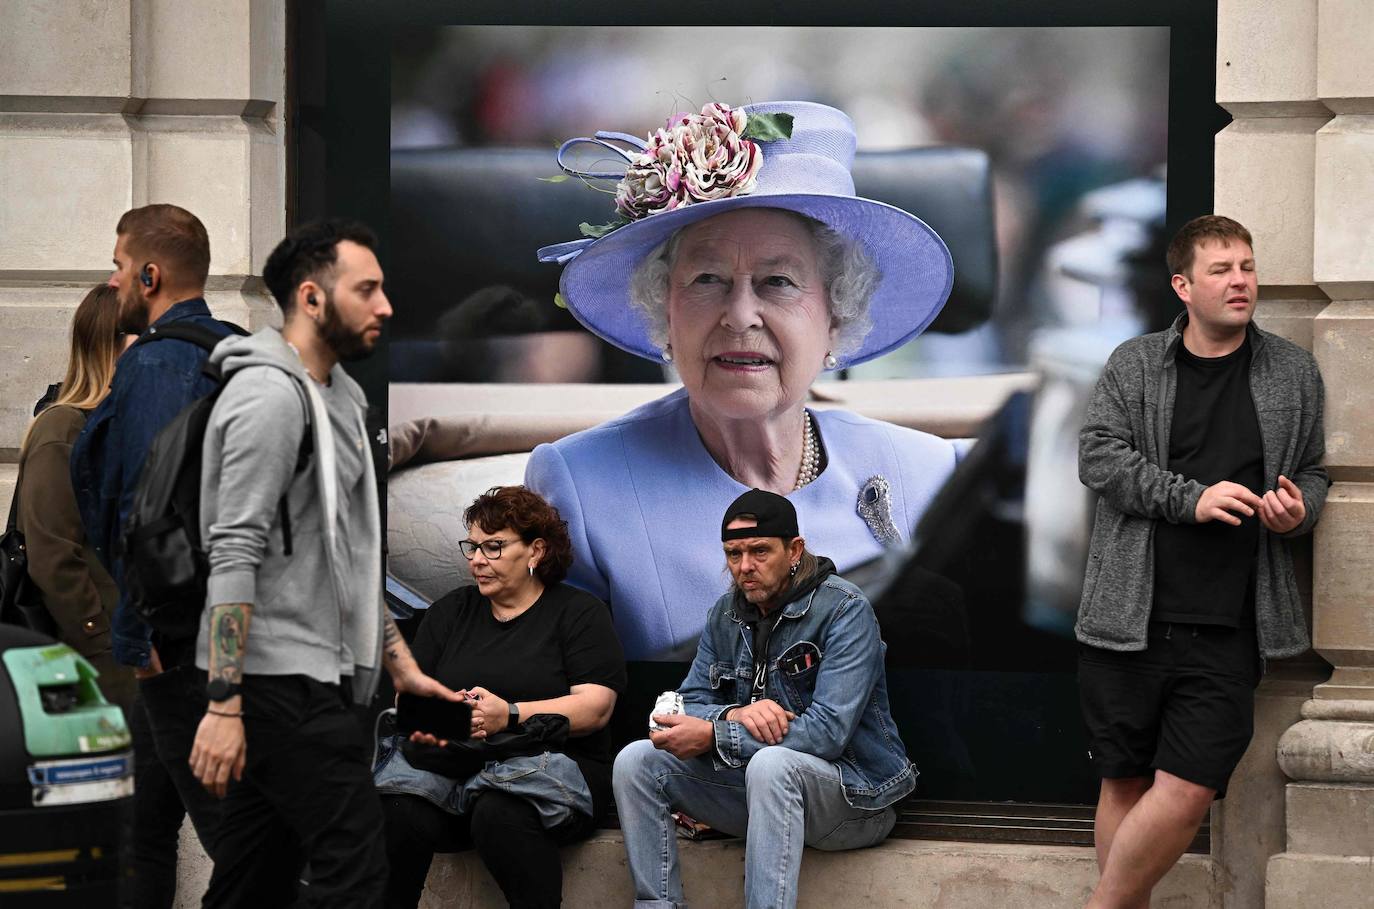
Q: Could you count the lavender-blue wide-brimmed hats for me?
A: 1